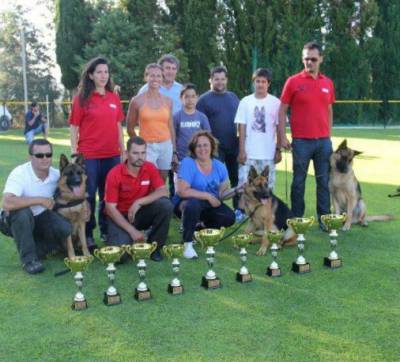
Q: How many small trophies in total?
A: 3